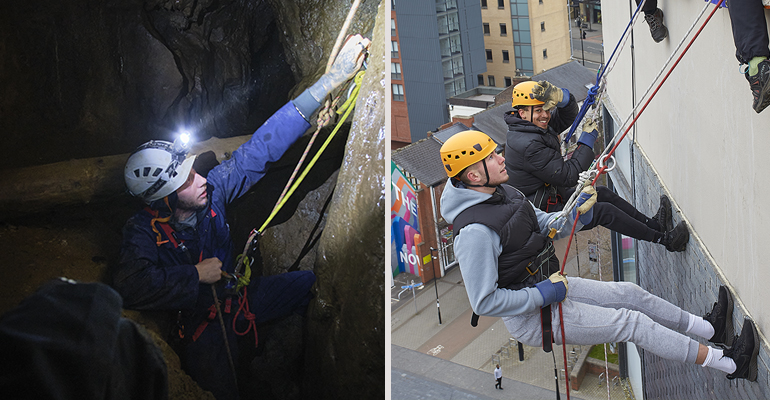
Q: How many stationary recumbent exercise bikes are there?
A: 0